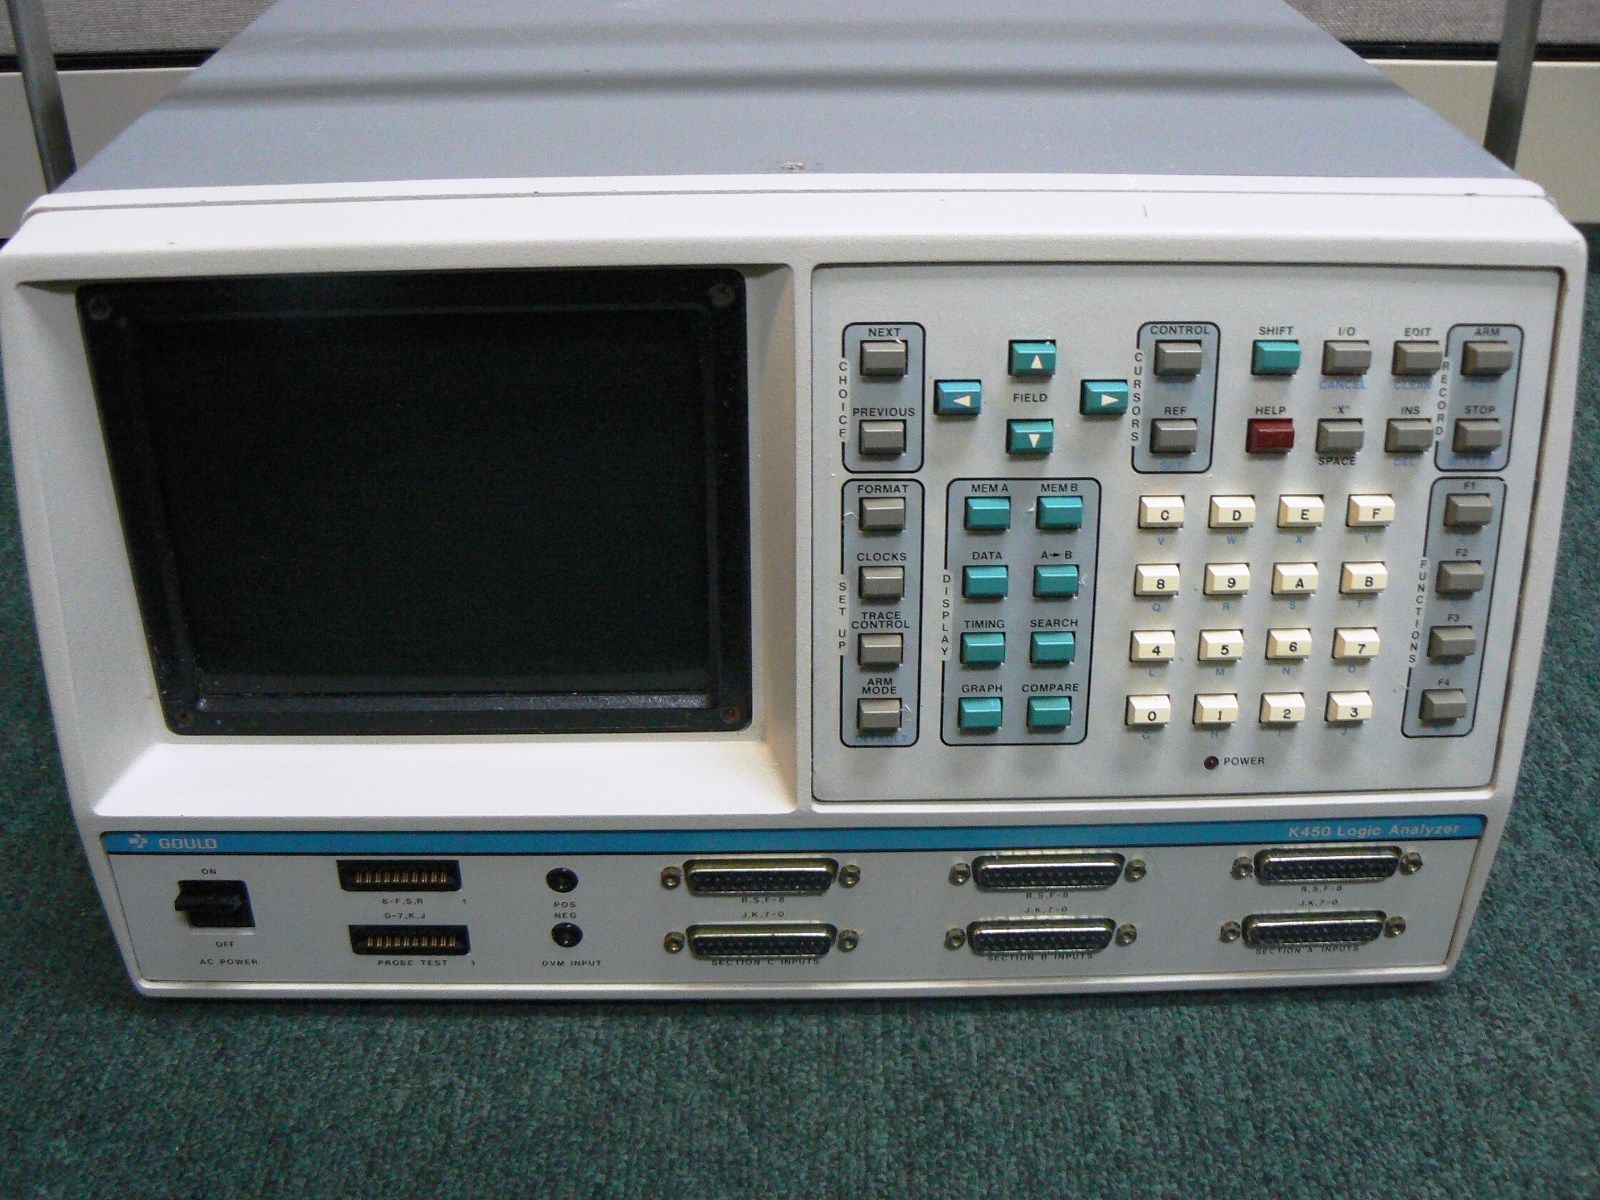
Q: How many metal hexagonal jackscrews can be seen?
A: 12